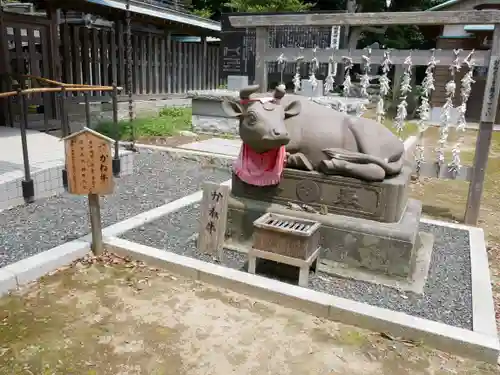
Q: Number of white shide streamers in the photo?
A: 11